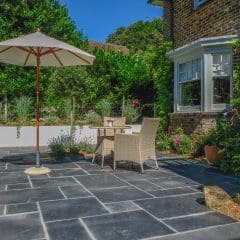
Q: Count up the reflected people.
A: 0